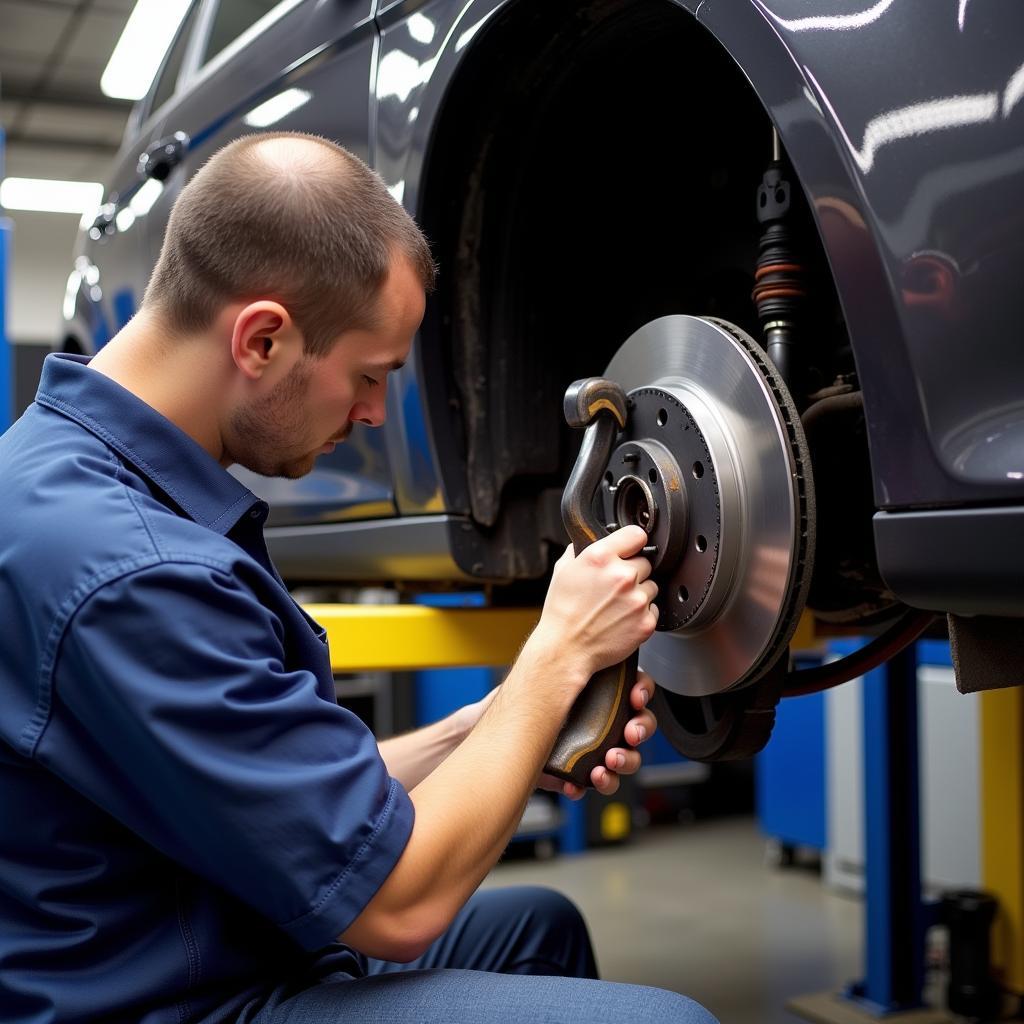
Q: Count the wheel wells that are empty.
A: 1